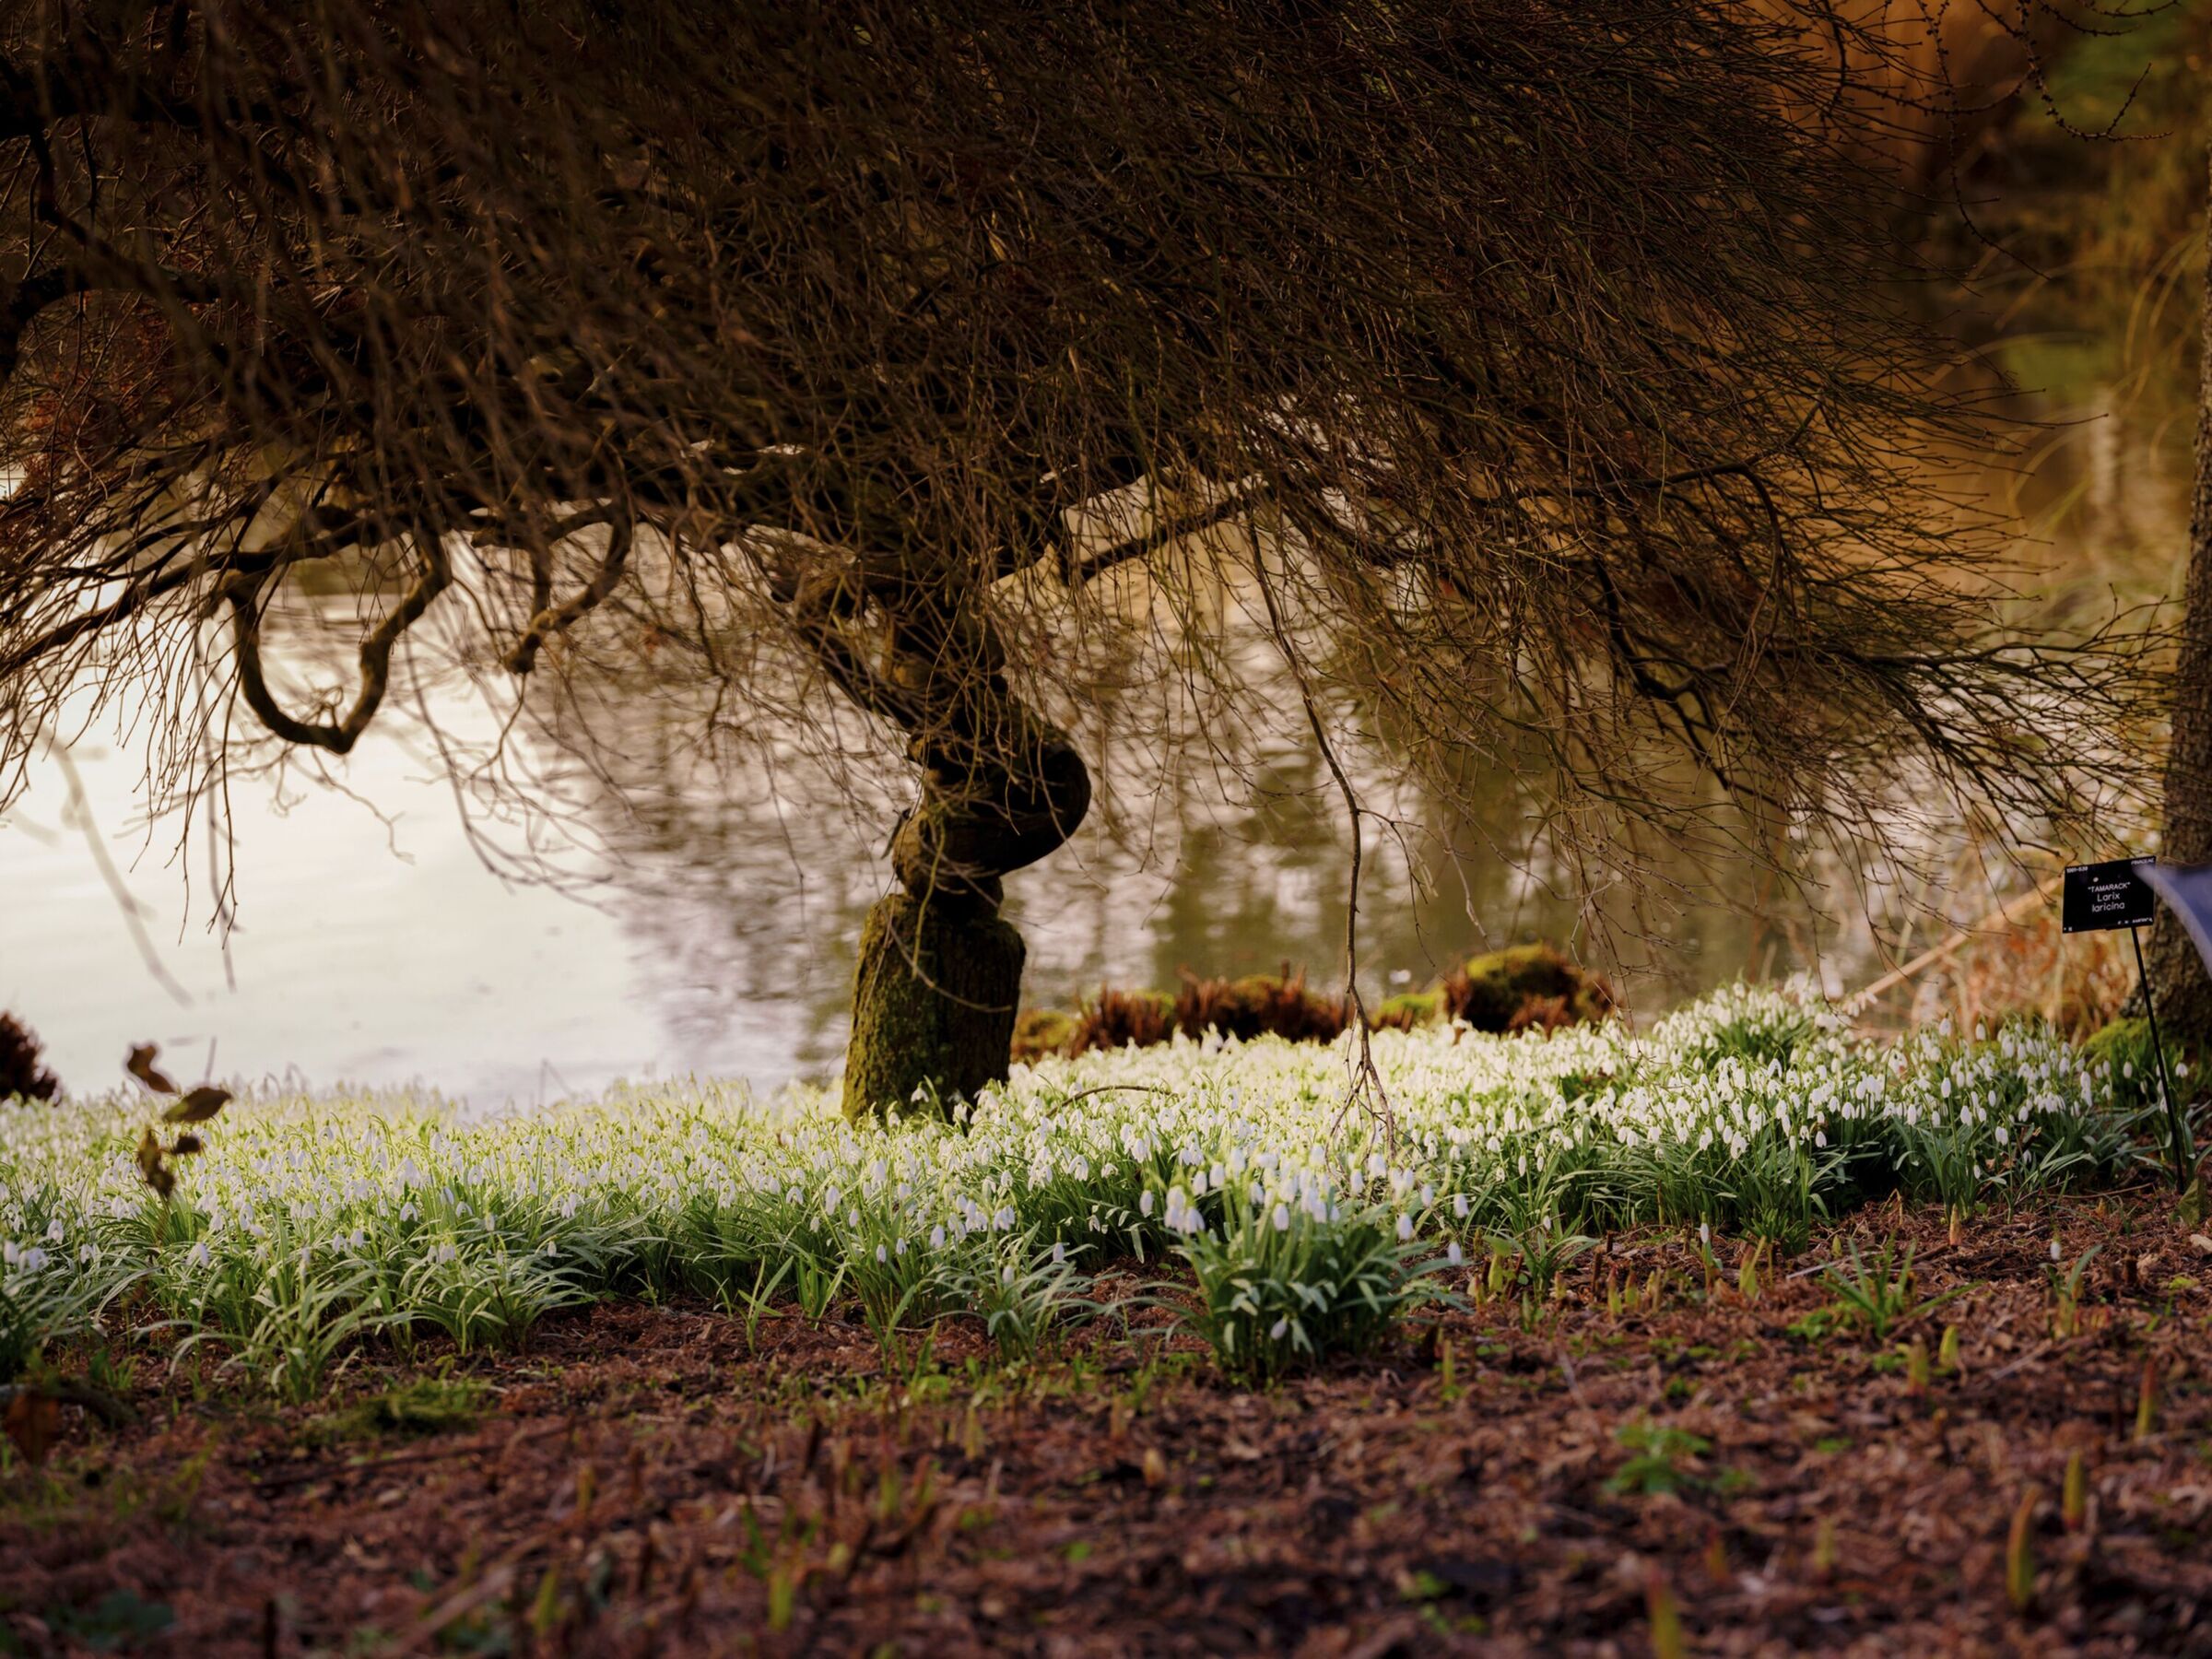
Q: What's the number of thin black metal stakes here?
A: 1